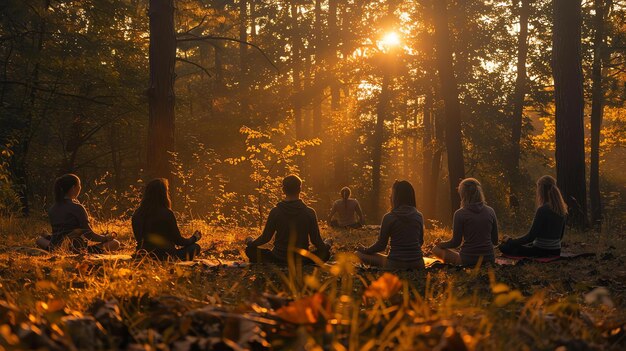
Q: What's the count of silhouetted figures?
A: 7